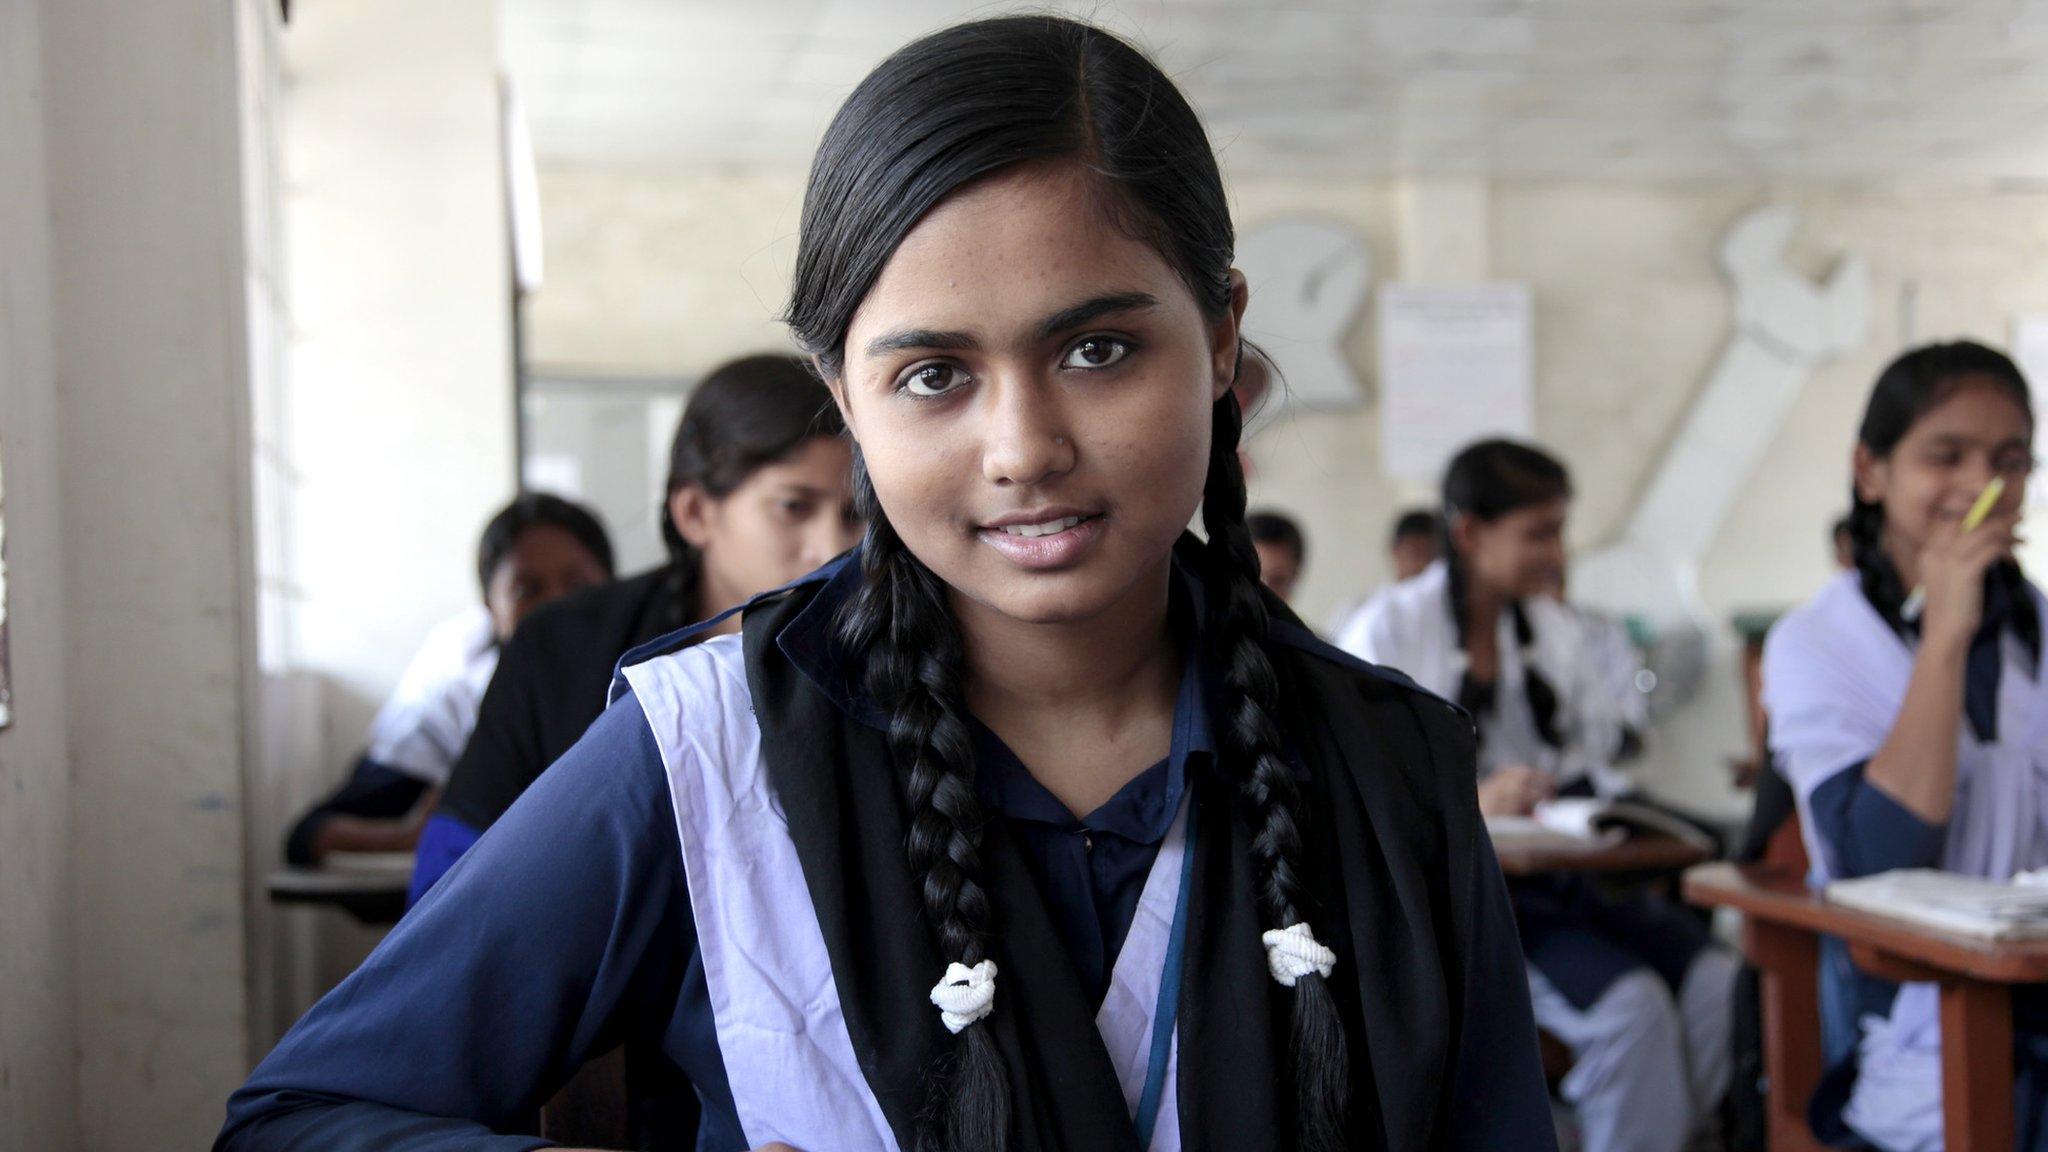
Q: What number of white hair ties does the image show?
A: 2